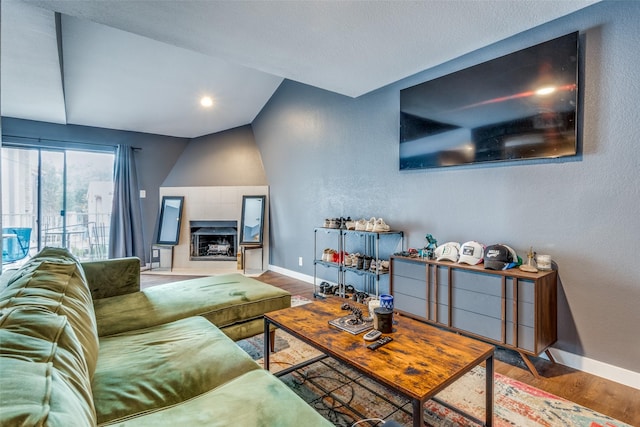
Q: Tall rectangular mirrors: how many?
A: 2